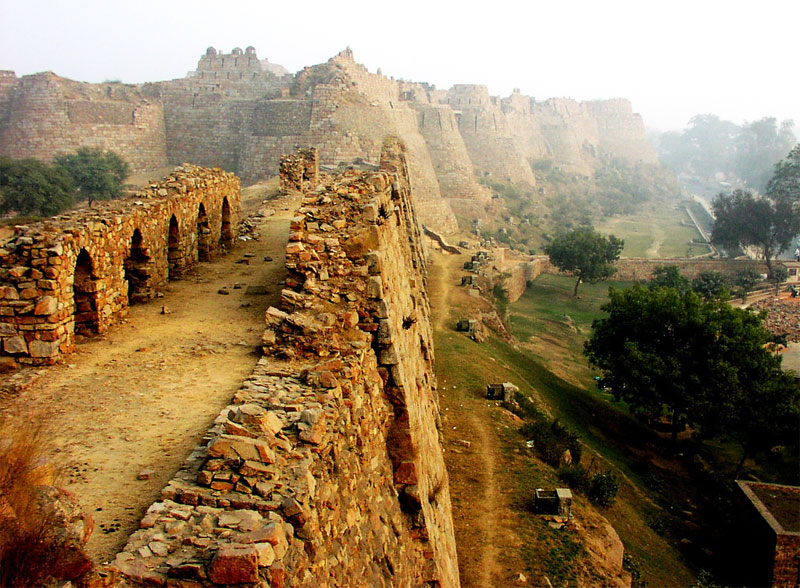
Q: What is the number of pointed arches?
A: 5